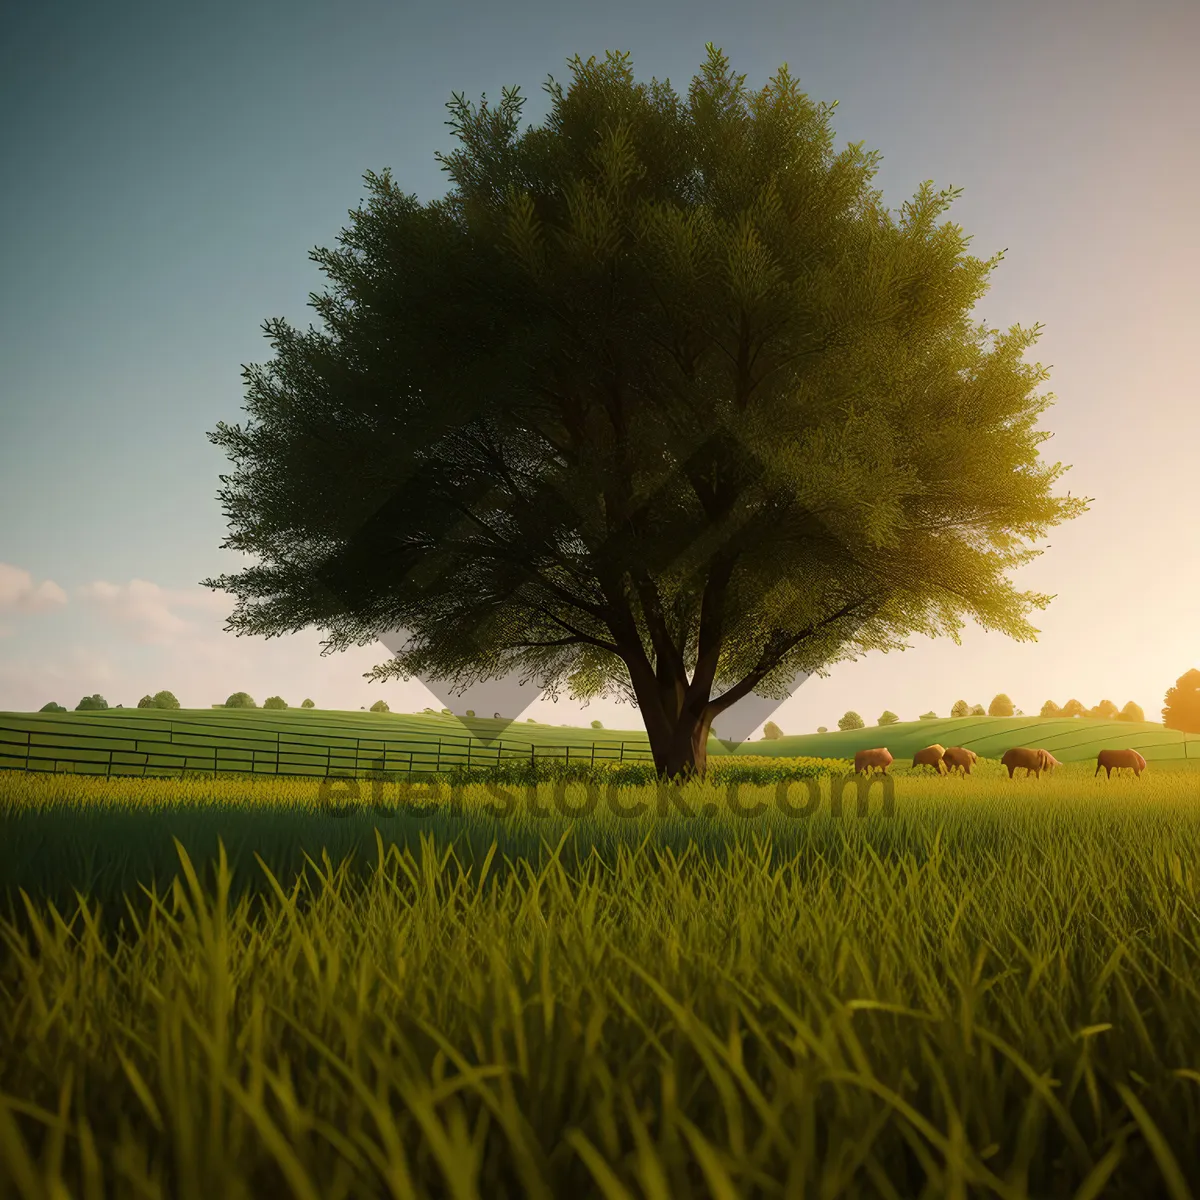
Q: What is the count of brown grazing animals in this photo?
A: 5